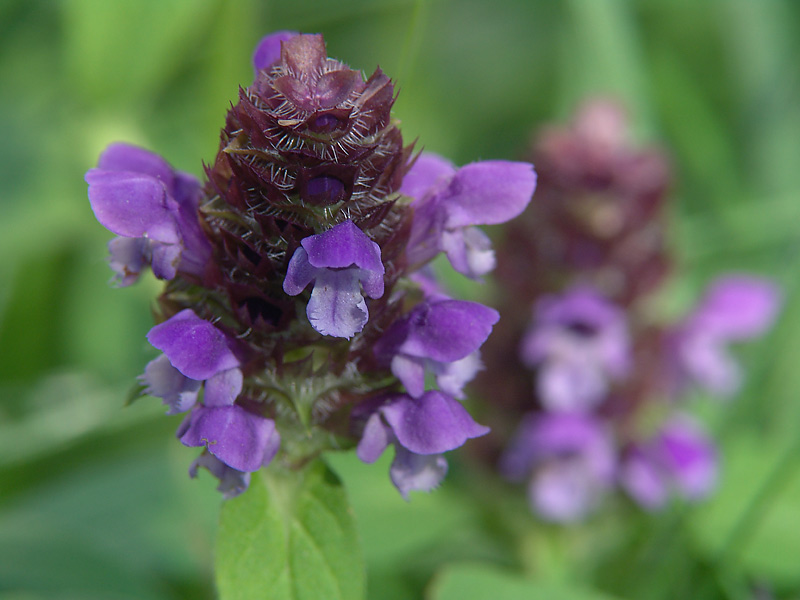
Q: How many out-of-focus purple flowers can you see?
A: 4